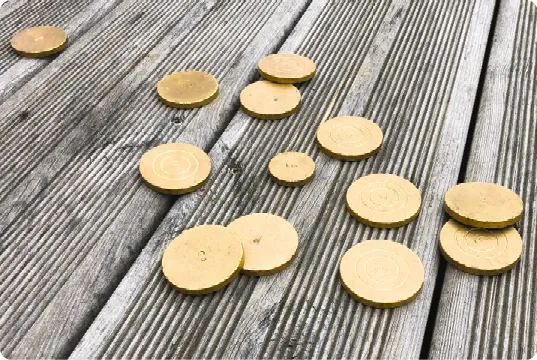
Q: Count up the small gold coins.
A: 1